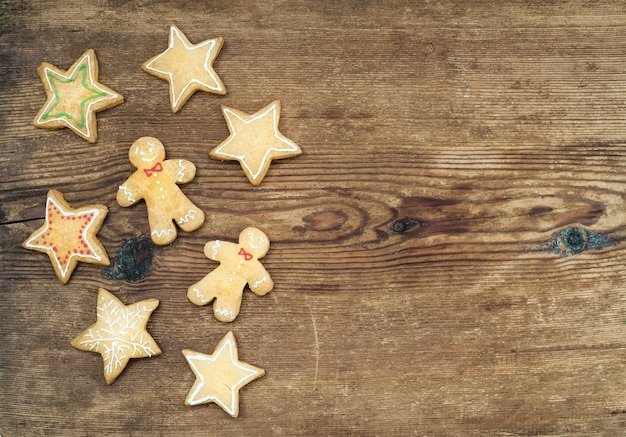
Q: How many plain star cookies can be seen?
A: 3